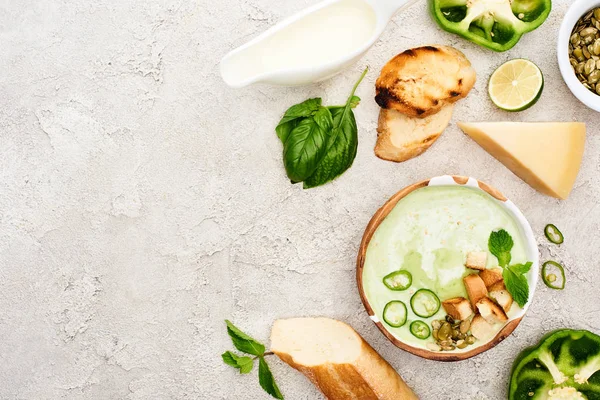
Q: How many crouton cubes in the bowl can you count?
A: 7